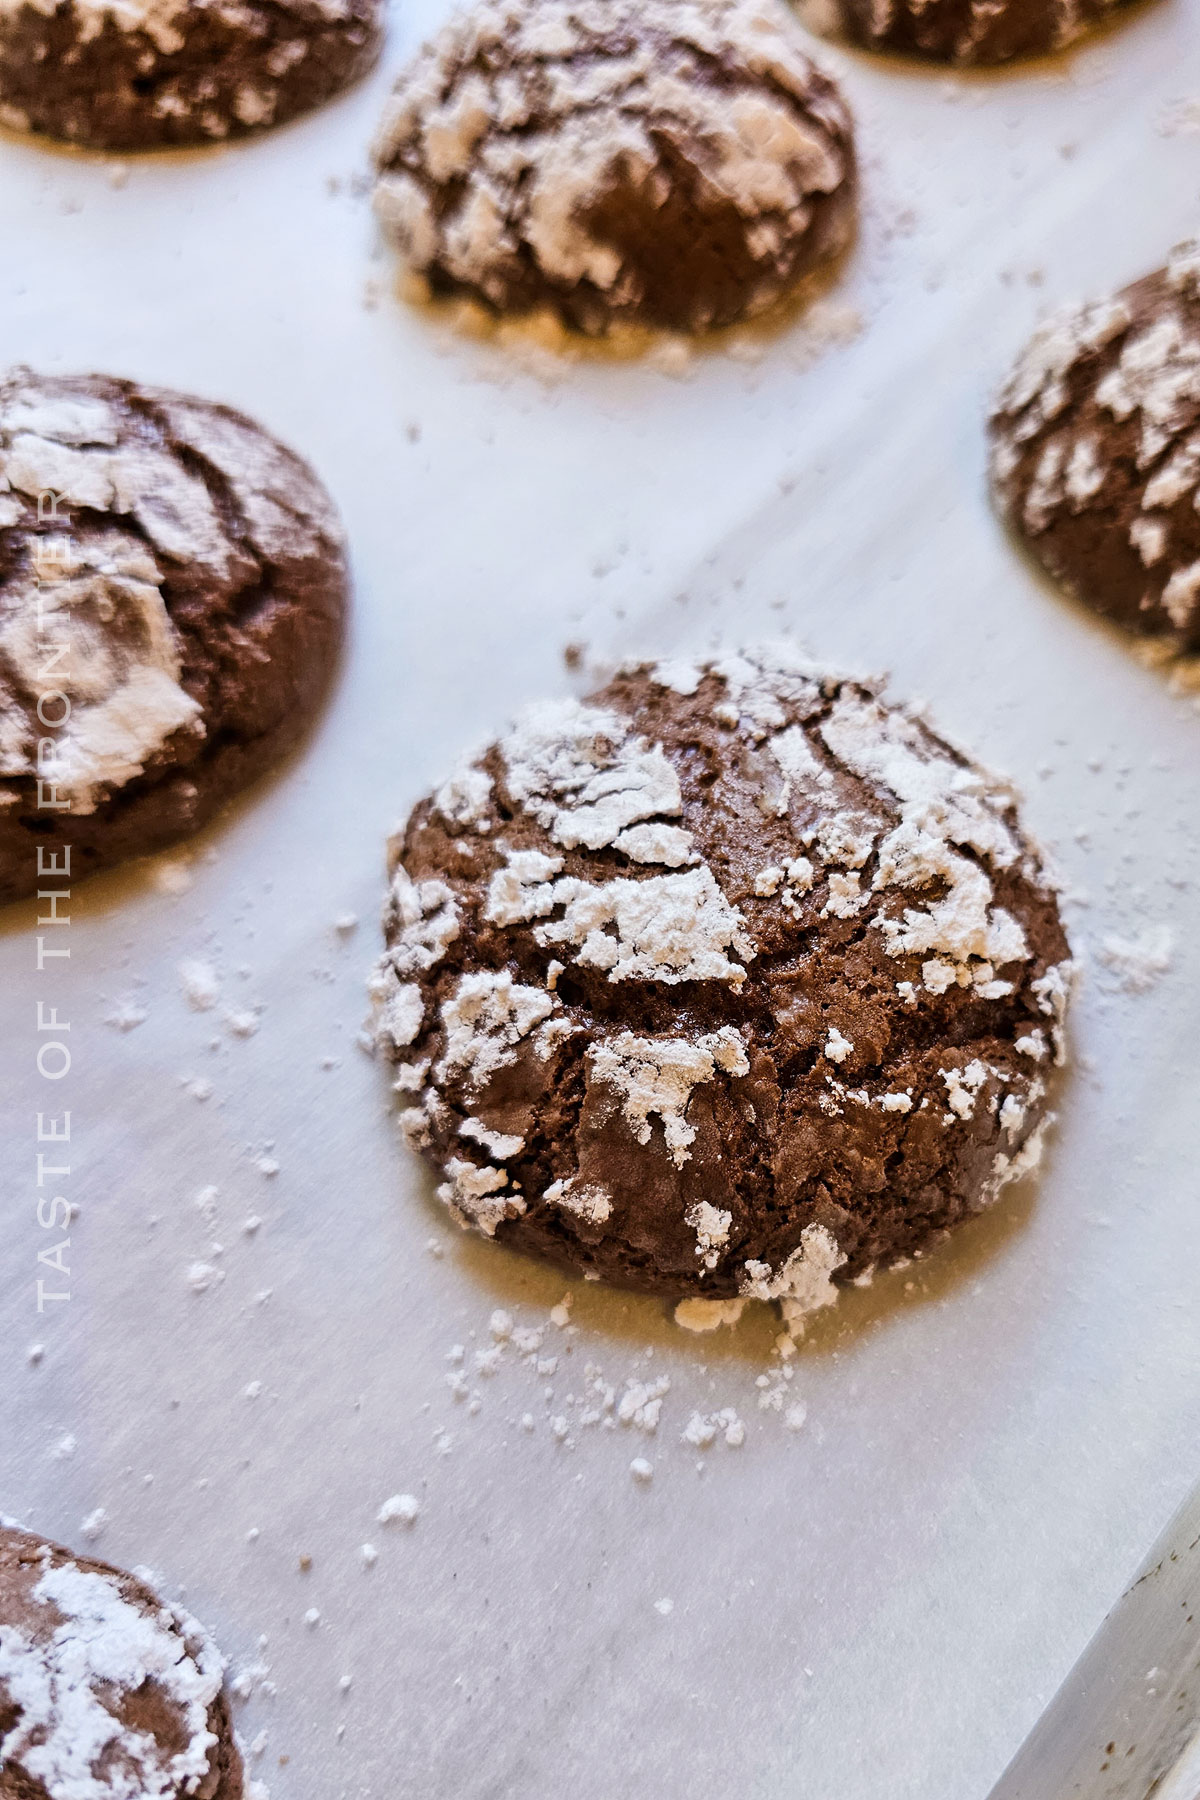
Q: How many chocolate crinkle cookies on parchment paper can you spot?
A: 7